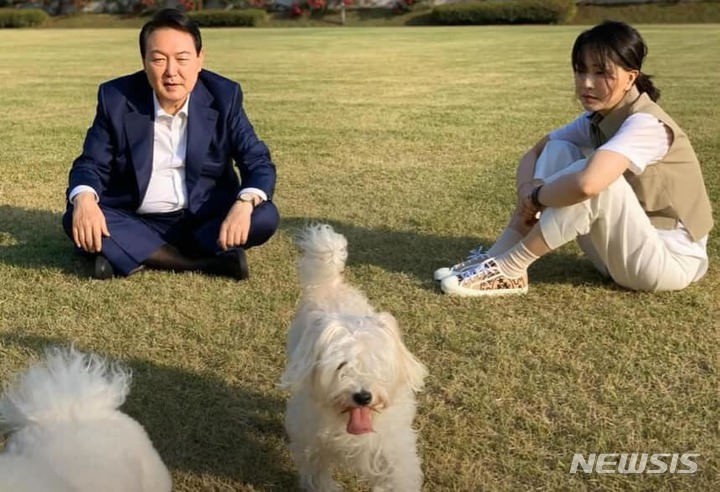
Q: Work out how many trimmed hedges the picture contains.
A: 3